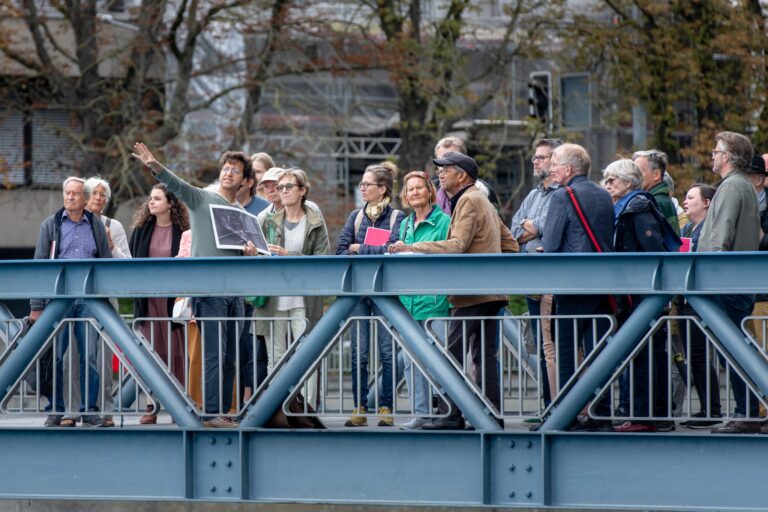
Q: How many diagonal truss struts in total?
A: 6